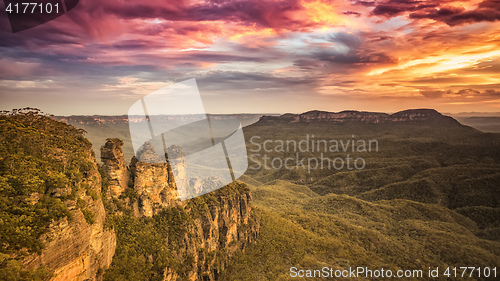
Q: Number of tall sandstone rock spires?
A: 3